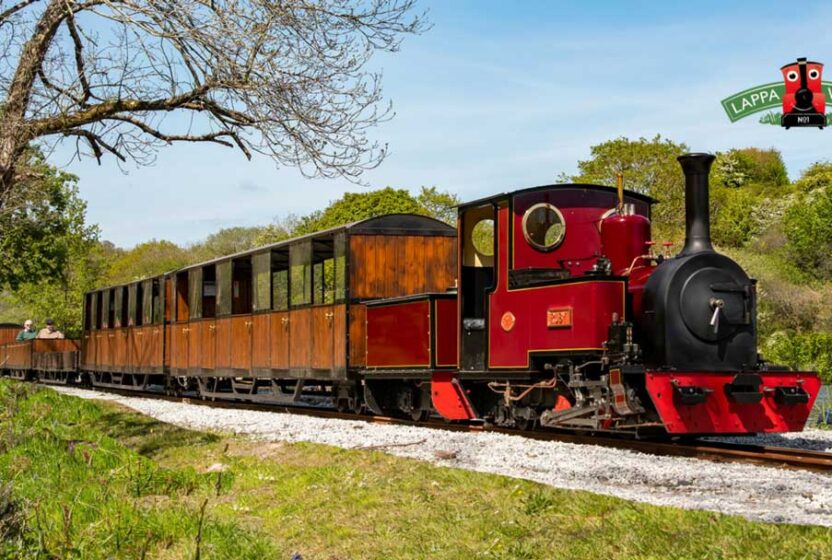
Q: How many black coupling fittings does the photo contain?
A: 3